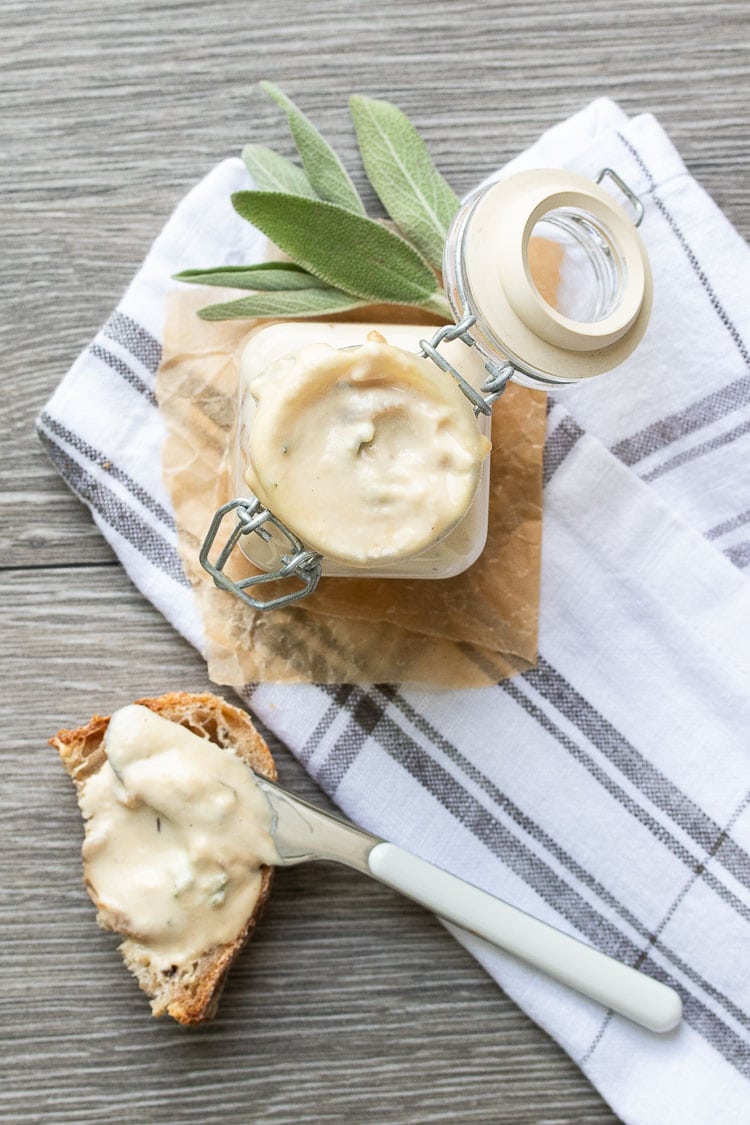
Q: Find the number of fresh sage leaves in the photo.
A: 6